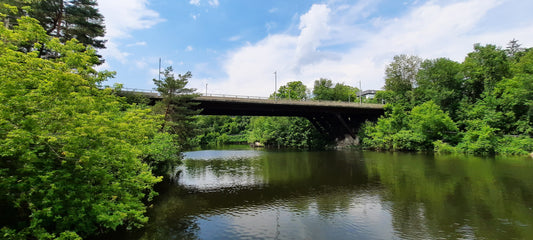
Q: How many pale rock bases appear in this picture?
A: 1